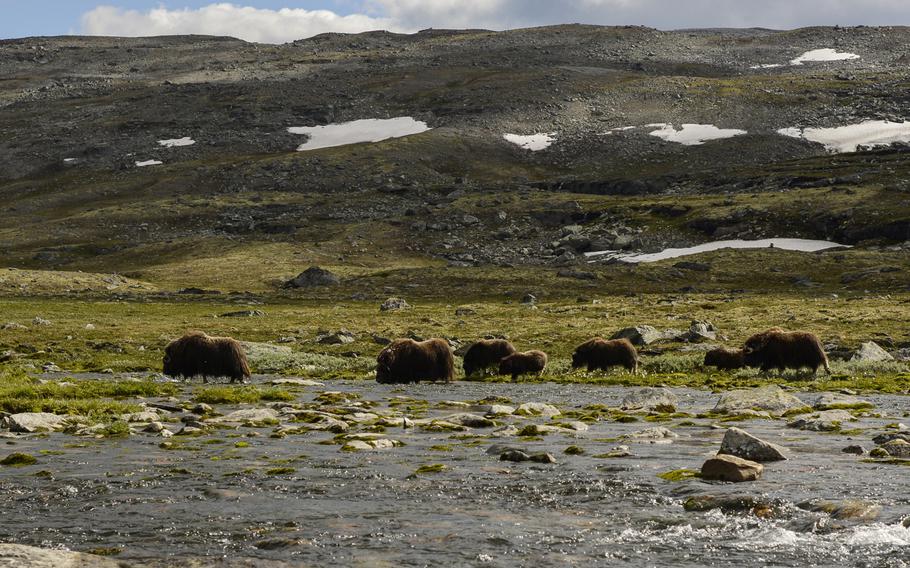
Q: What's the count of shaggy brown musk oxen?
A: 7